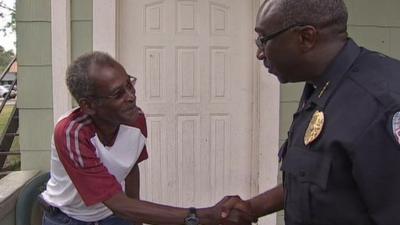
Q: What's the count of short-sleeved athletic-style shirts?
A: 1